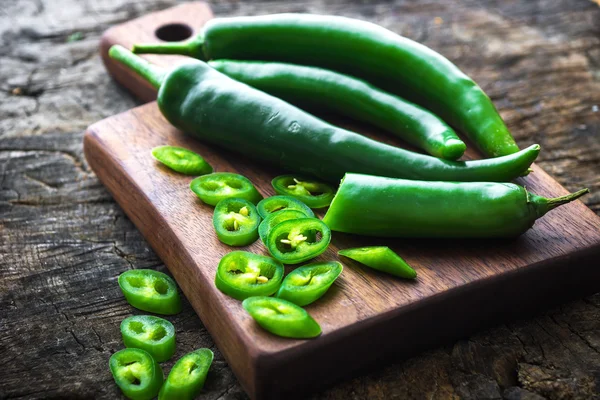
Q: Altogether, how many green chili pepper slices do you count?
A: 15